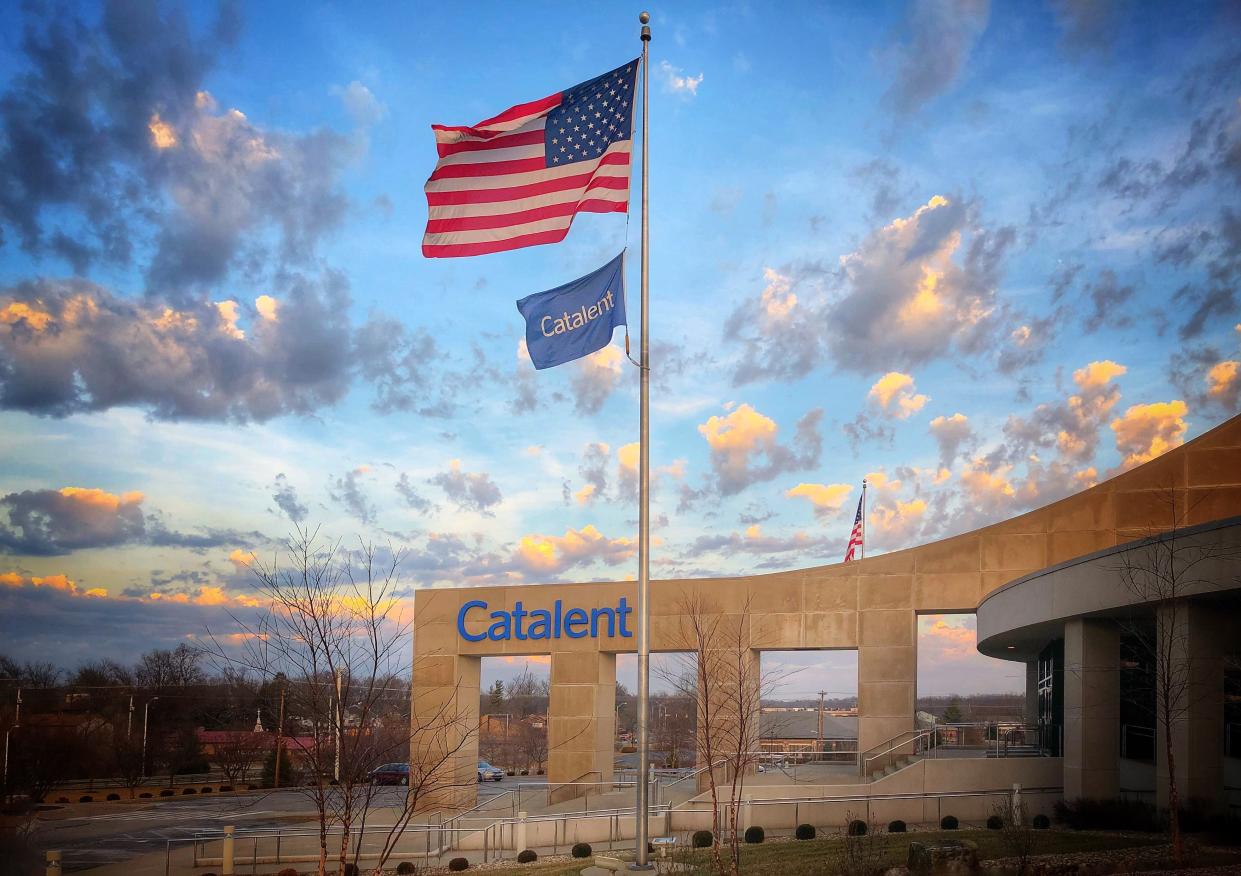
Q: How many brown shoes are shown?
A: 0